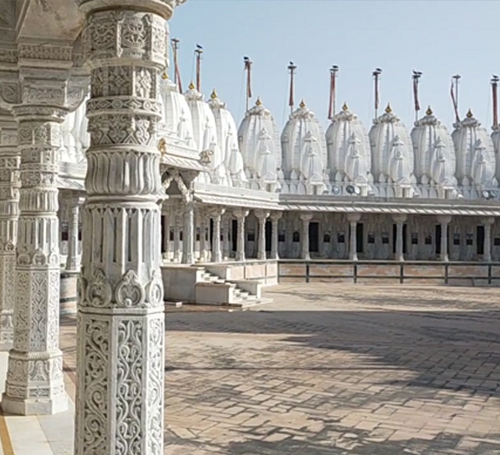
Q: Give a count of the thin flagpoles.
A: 9